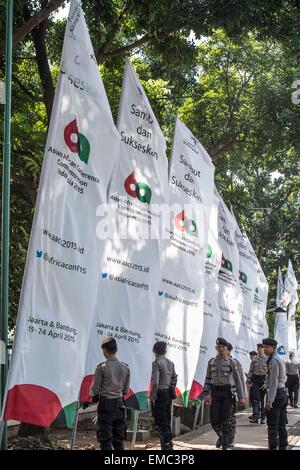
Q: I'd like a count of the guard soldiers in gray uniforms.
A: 8